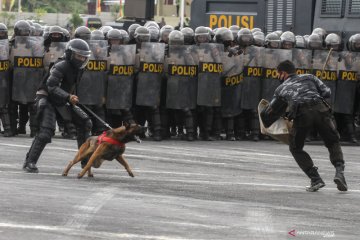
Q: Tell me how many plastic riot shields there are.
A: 14